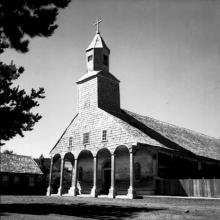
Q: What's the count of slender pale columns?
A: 6